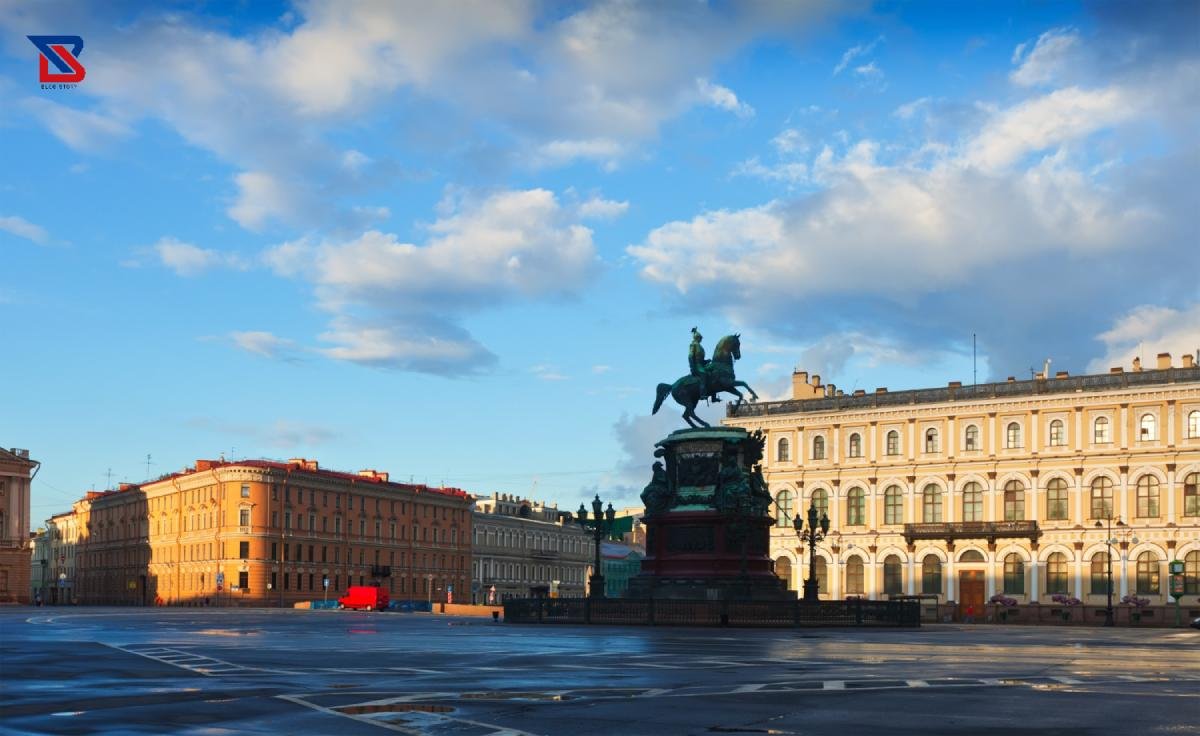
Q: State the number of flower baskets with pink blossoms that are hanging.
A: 3